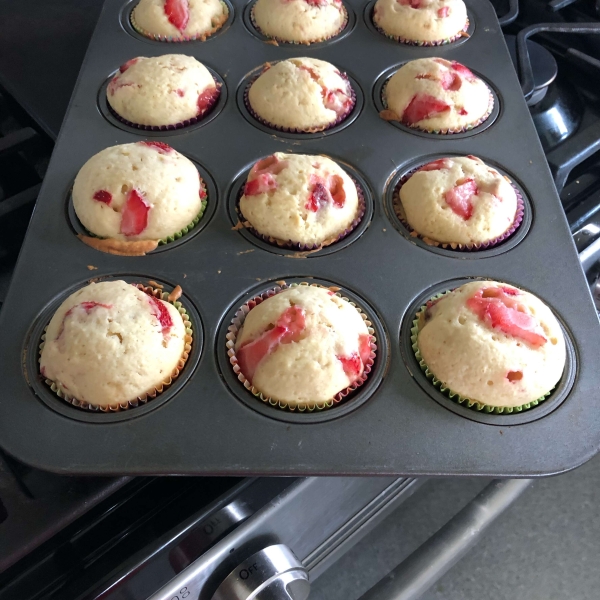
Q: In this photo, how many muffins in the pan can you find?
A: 12